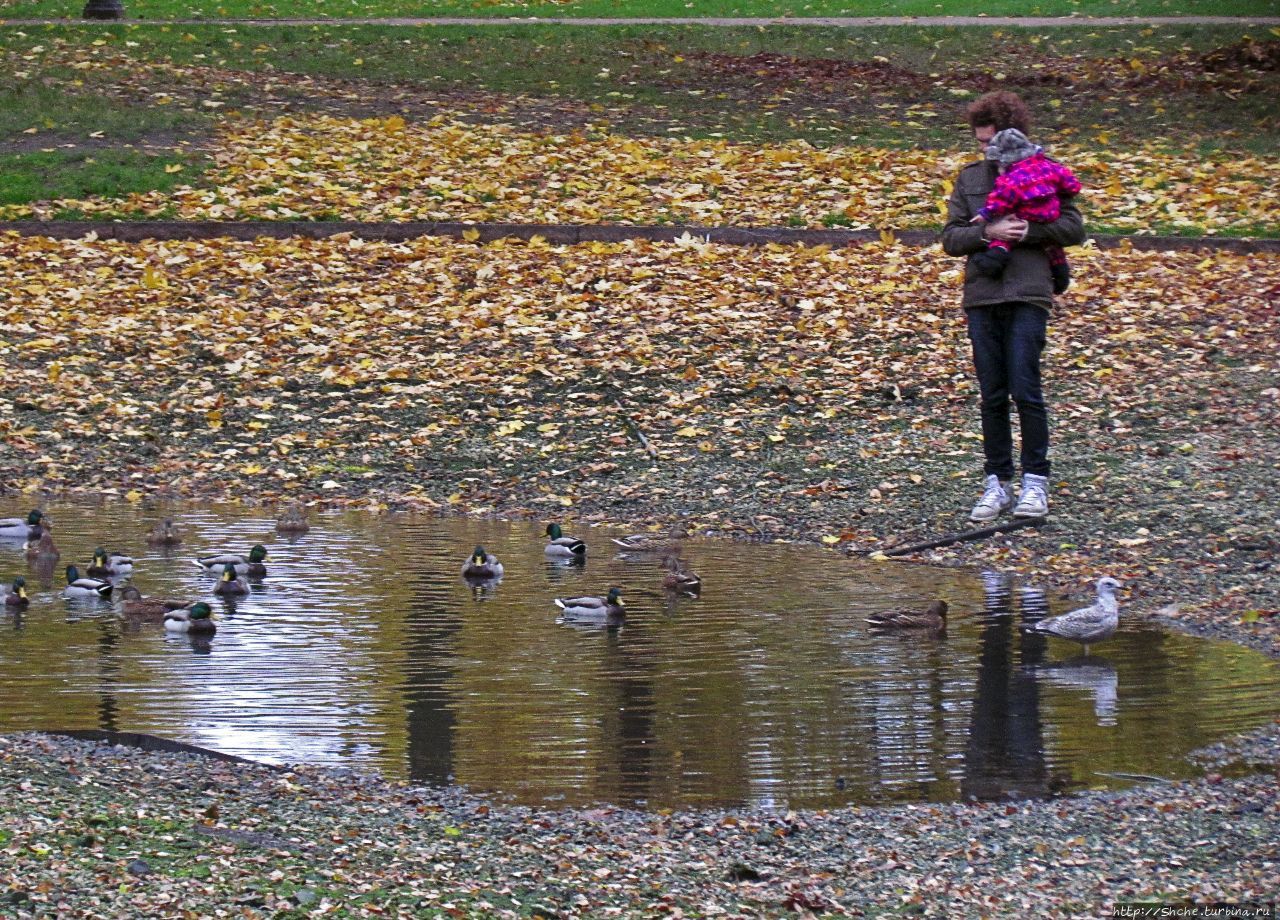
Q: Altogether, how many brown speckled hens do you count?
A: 7